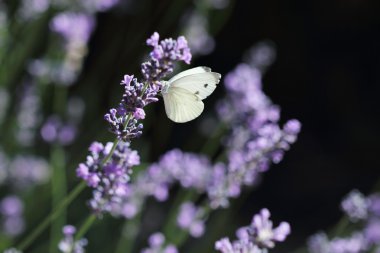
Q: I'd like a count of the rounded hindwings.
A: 1